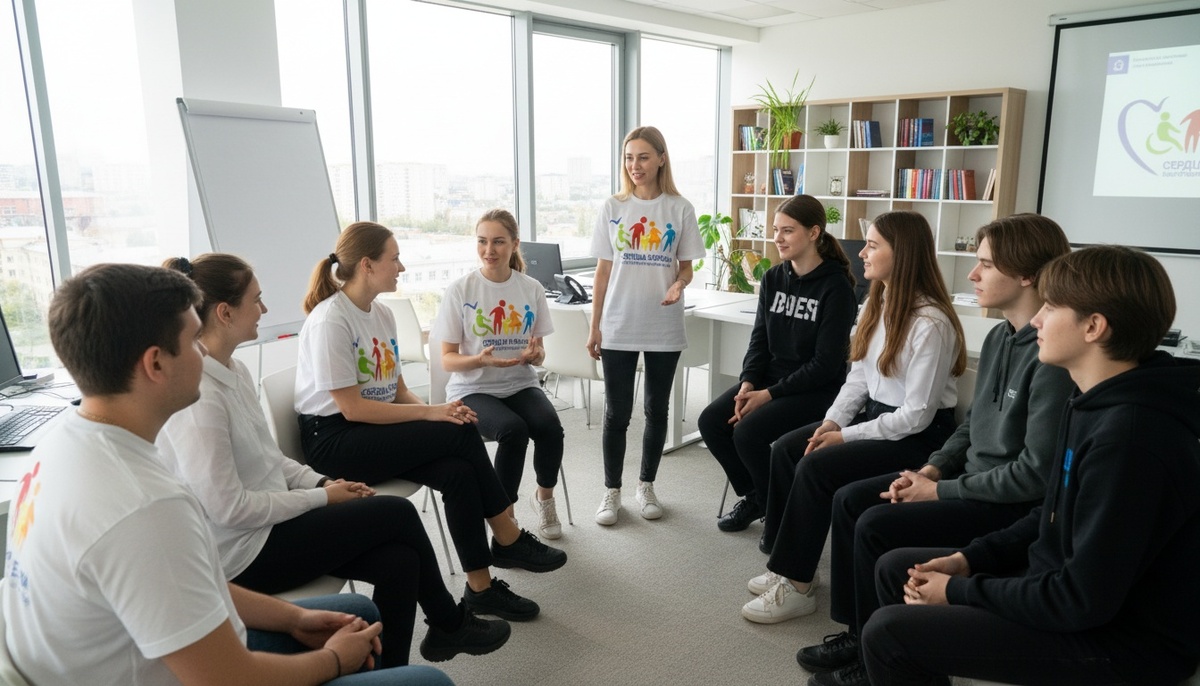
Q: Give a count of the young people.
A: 9